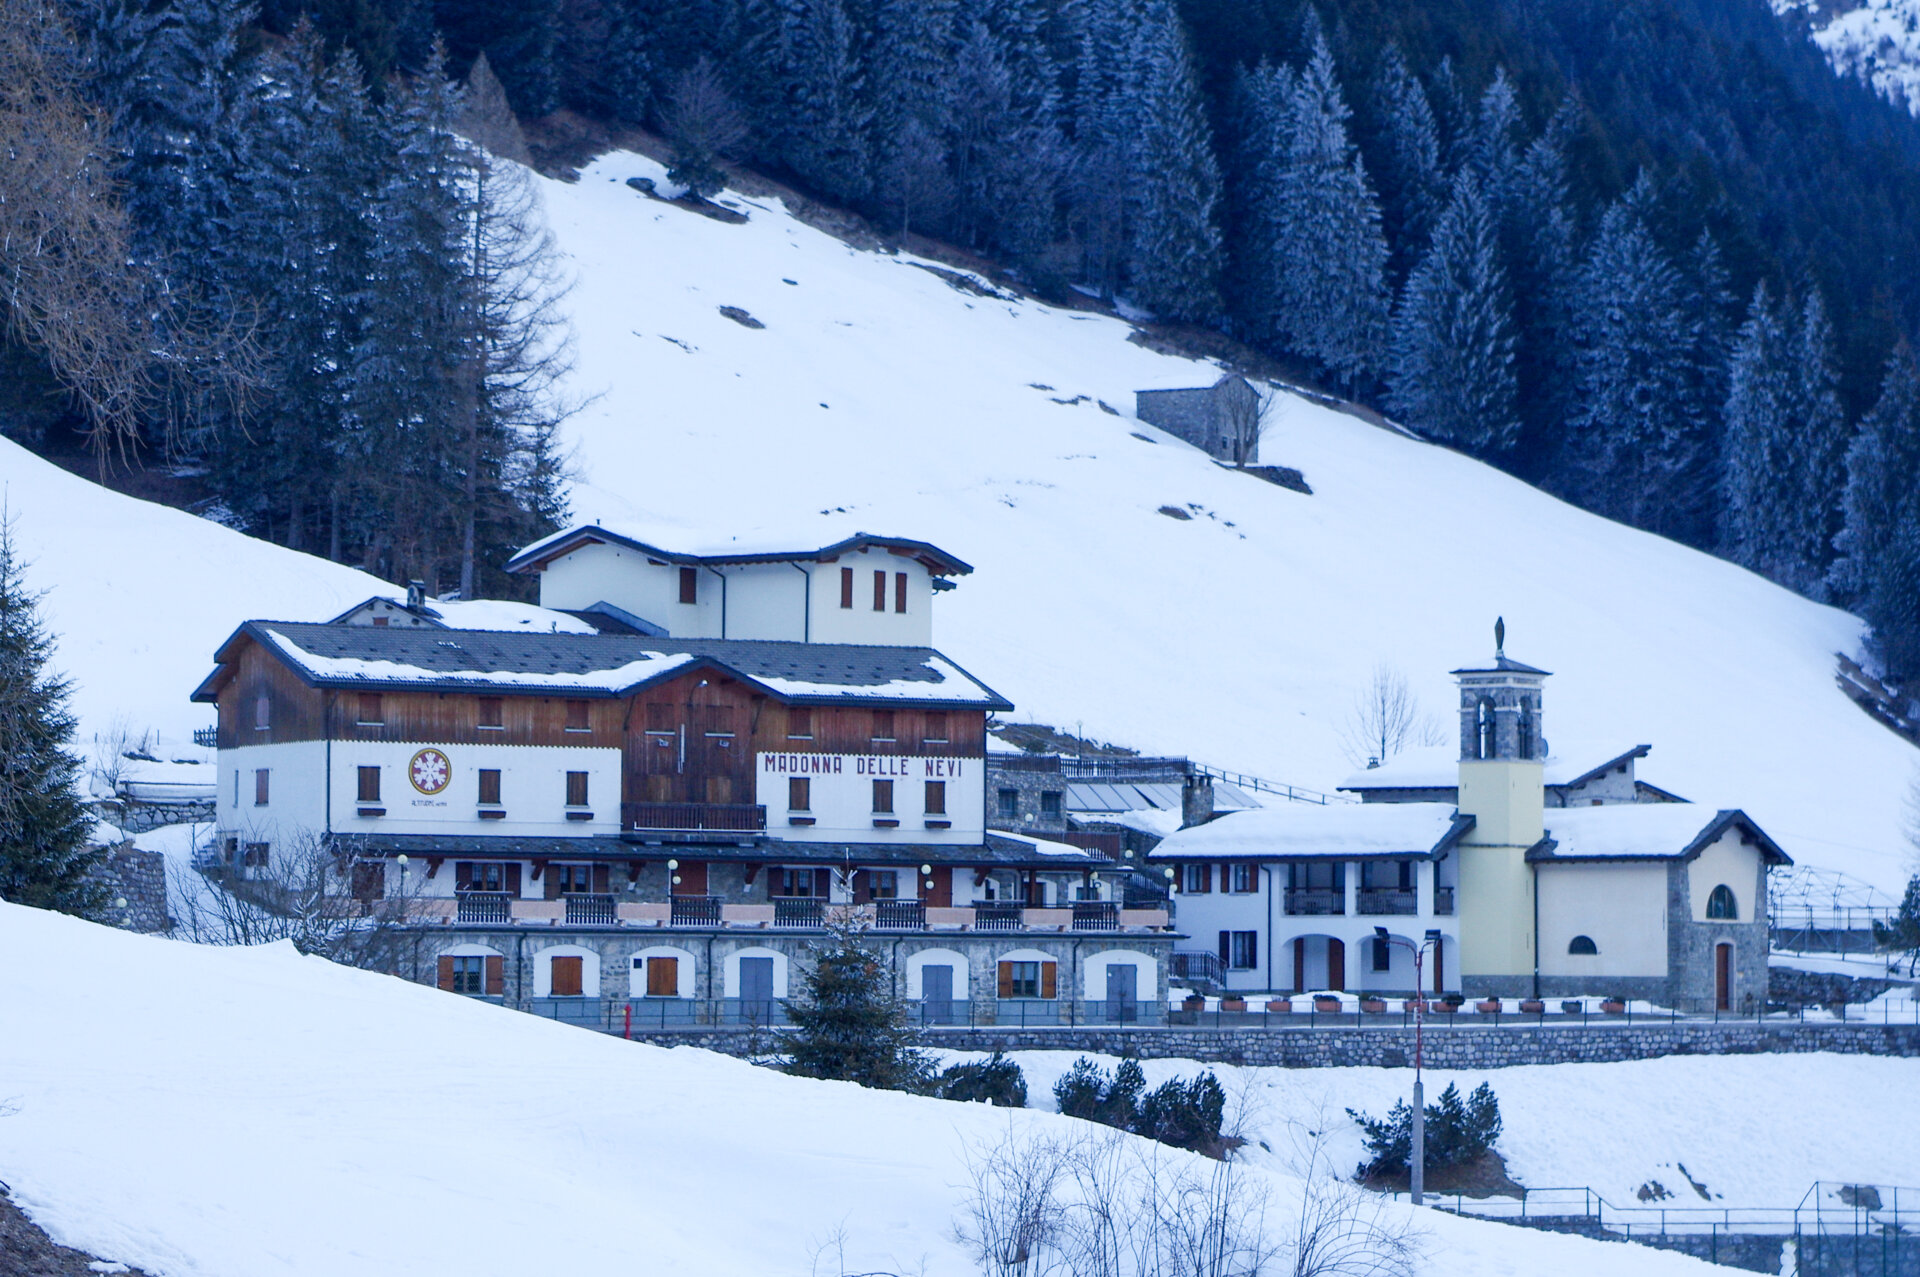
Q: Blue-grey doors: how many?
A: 3